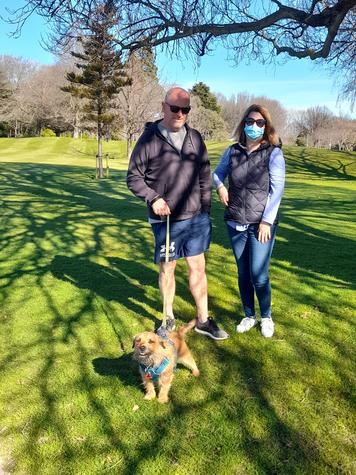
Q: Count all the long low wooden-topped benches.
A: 0